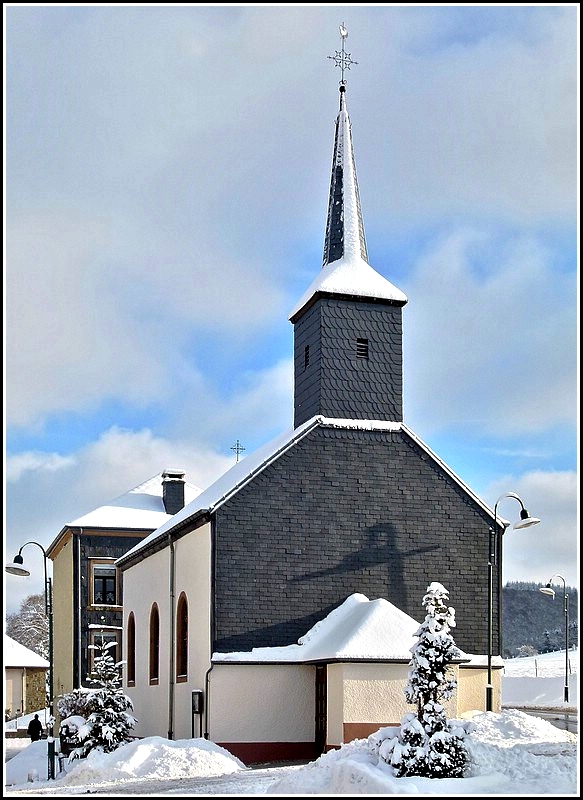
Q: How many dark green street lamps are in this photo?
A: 3